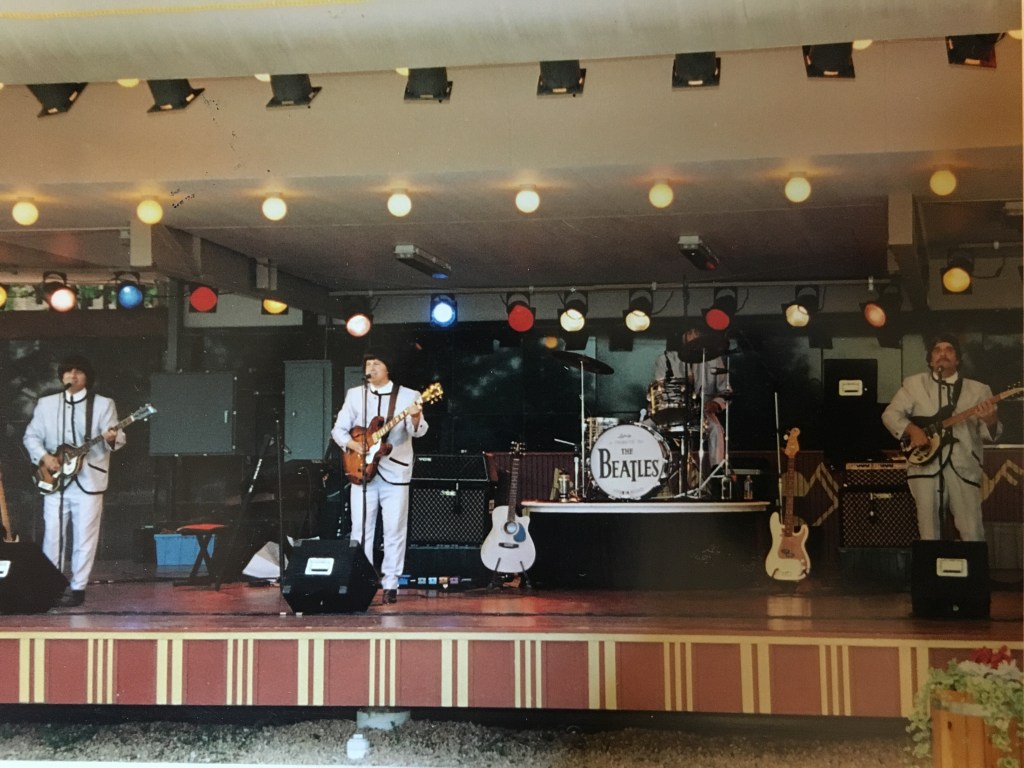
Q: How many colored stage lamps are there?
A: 14